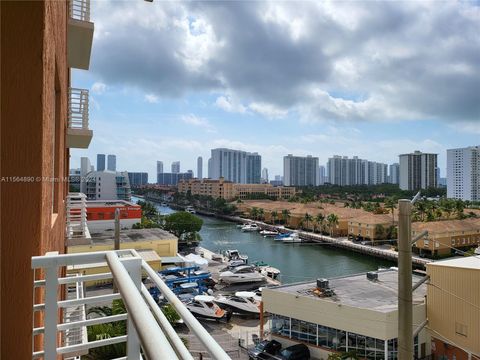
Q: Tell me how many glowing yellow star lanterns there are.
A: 0